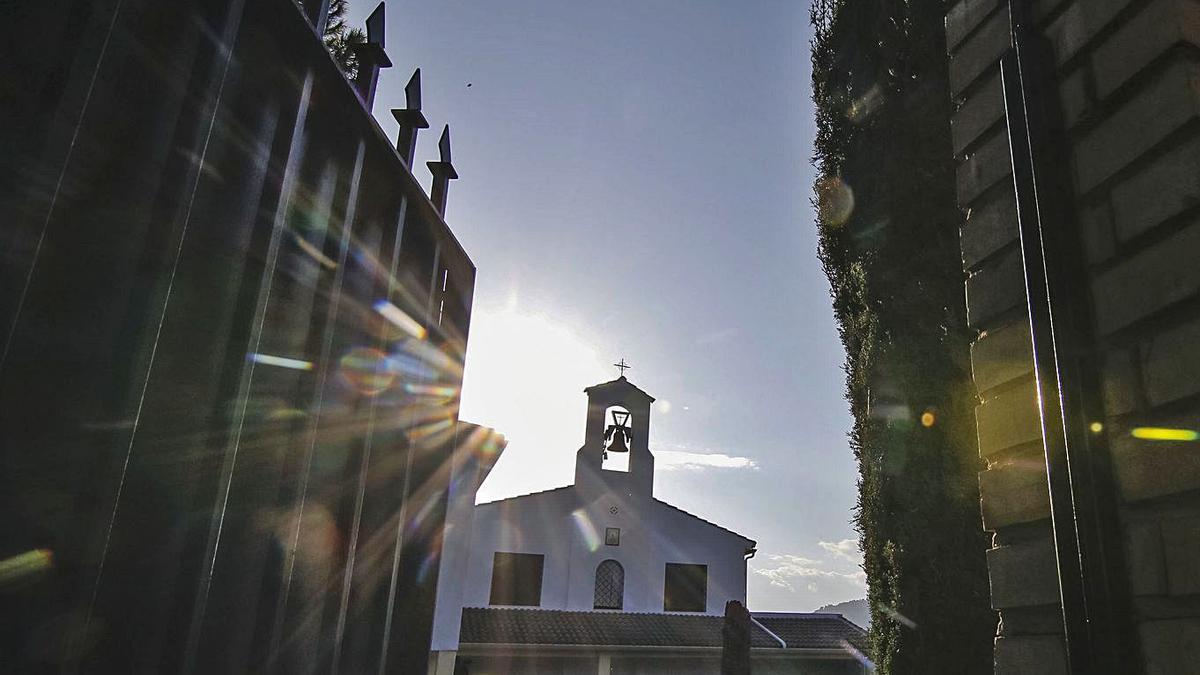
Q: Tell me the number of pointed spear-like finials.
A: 3